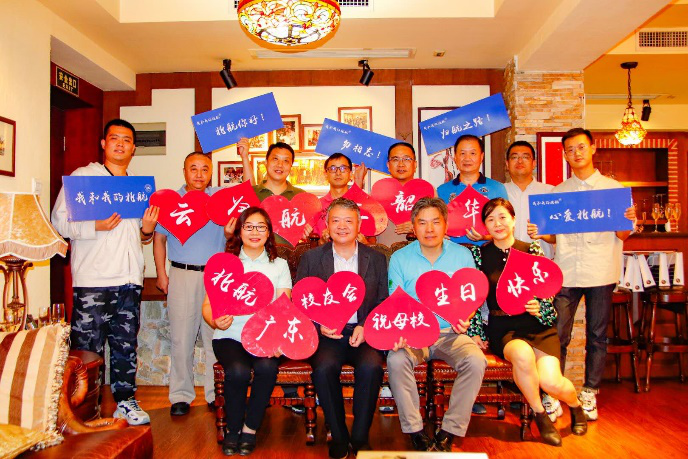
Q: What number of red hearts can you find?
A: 12